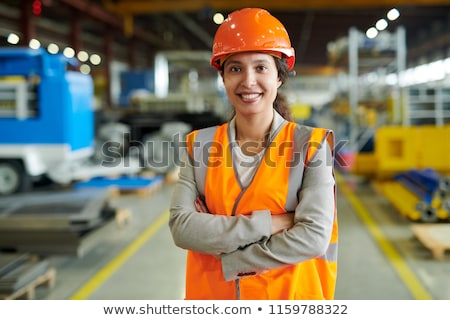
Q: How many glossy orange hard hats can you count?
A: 1